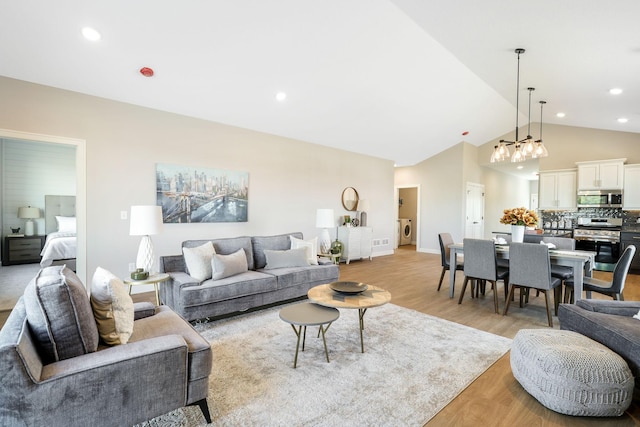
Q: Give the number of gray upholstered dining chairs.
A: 6